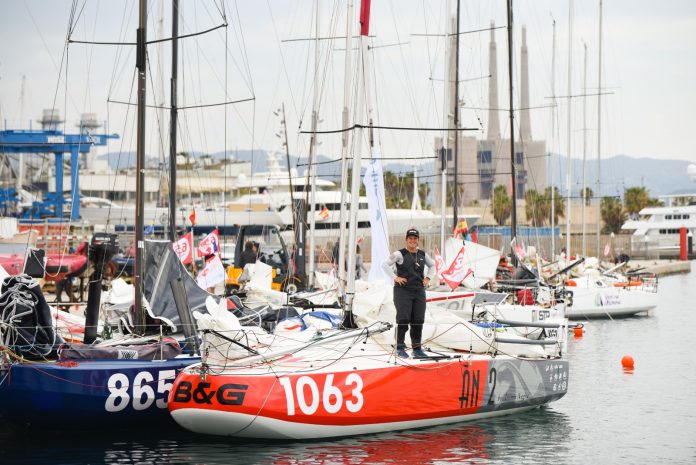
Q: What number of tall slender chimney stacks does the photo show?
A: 3